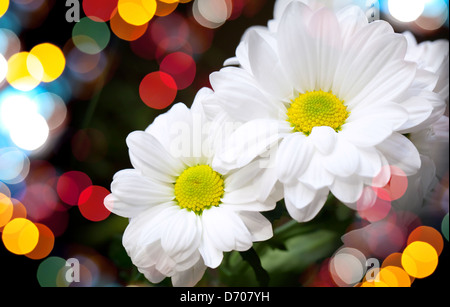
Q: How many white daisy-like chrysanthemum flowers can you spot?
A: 2